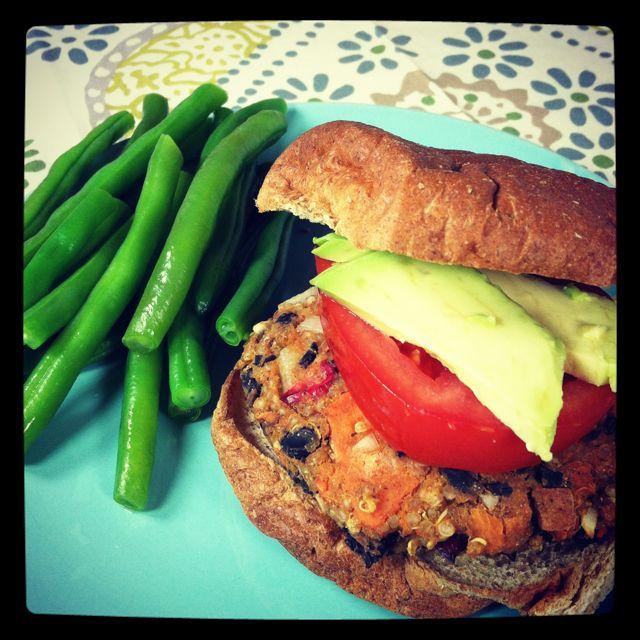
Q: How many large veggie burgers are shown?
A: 1